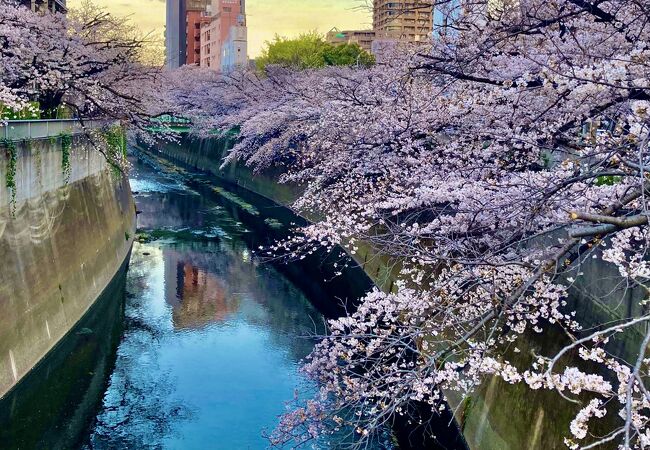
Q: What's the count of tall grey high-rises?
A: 1